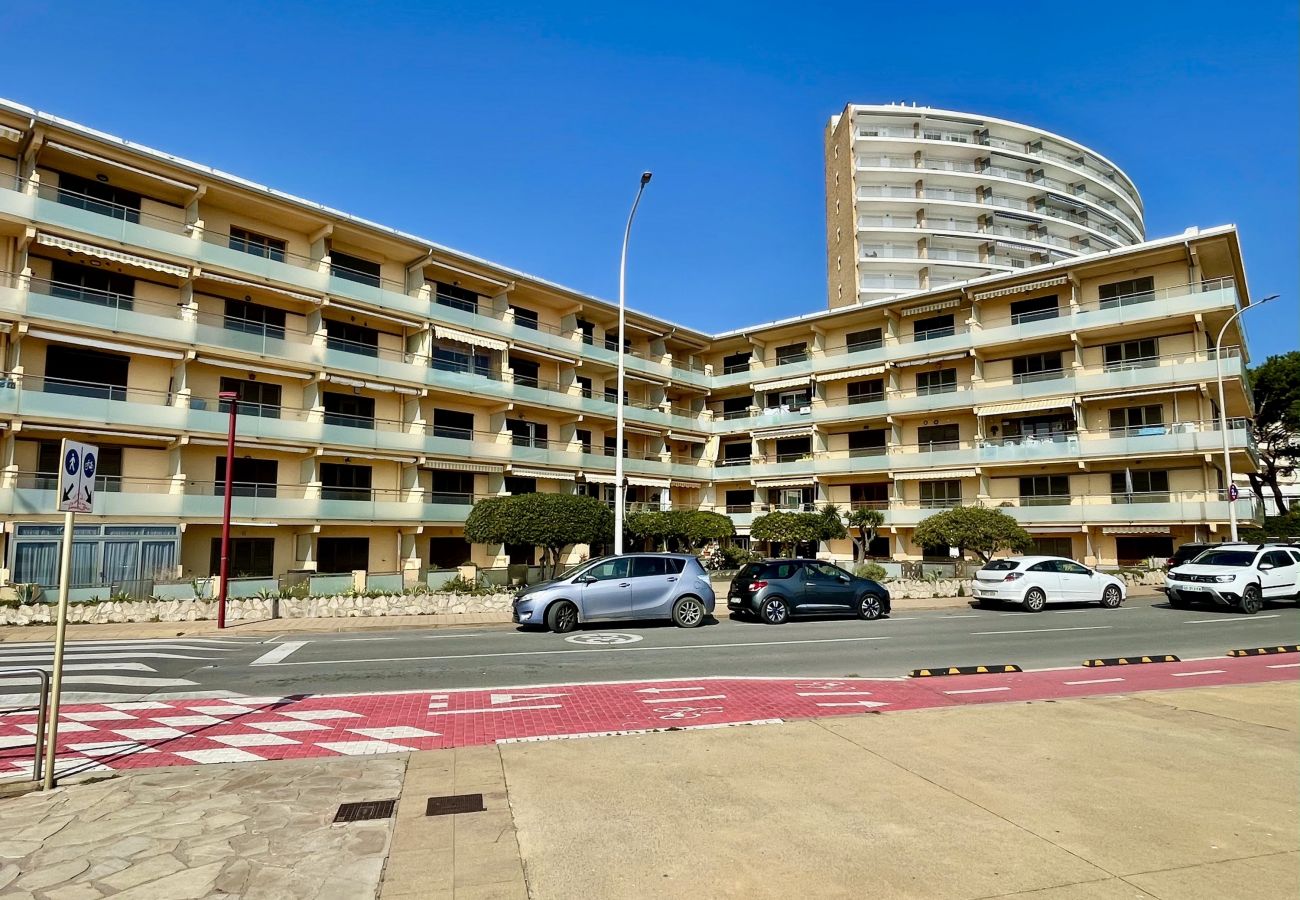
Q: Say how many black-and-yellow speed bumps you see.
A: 3